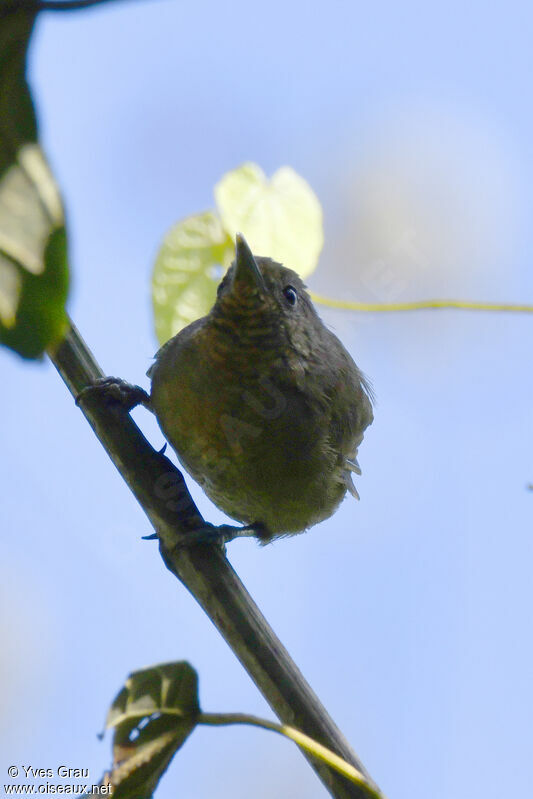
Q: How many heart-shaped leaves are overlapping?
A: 2